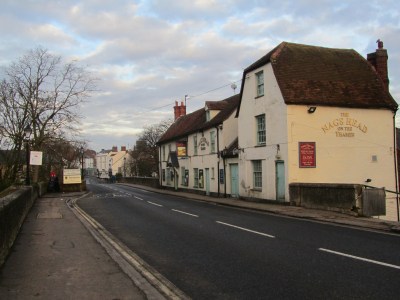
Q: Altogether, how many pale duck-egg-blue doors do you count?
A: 3